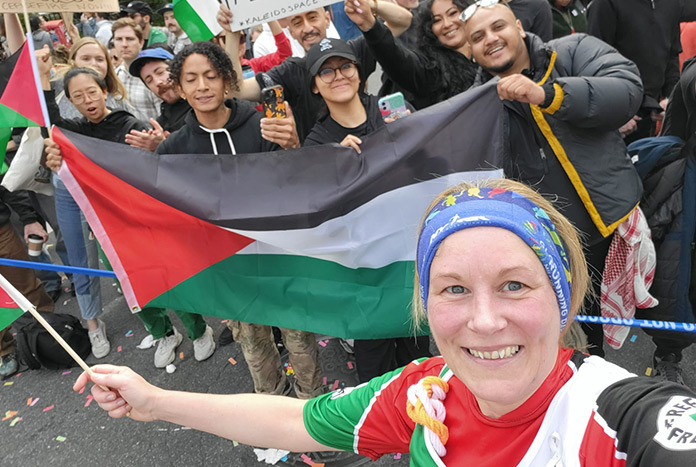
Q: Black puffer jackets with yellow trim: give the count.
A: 1